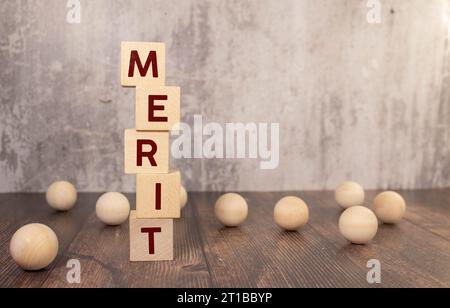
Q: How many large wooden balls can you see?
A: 9